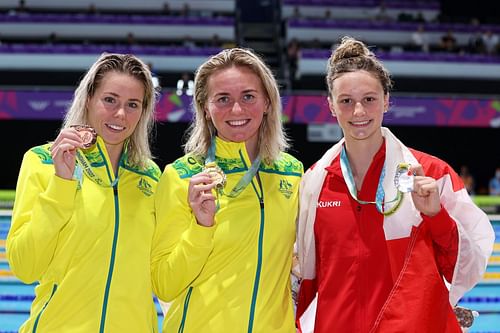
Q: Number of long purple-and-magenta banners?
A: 1